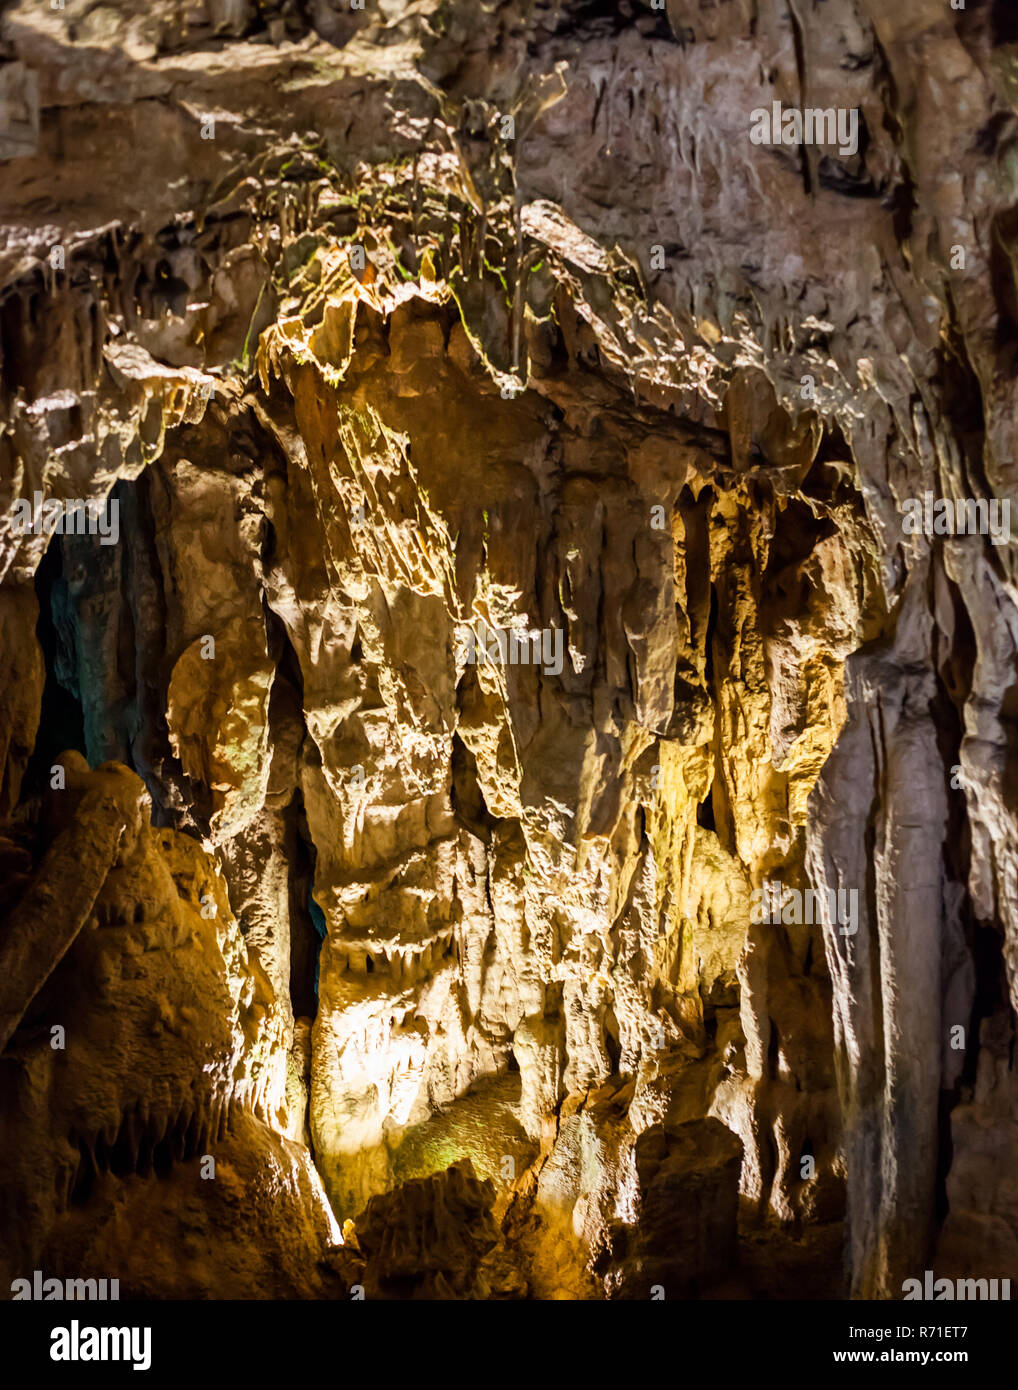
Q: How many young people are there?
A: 0